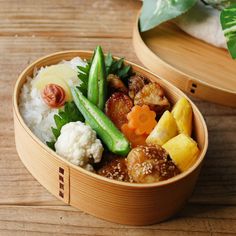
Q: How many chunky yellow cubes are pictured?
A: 3